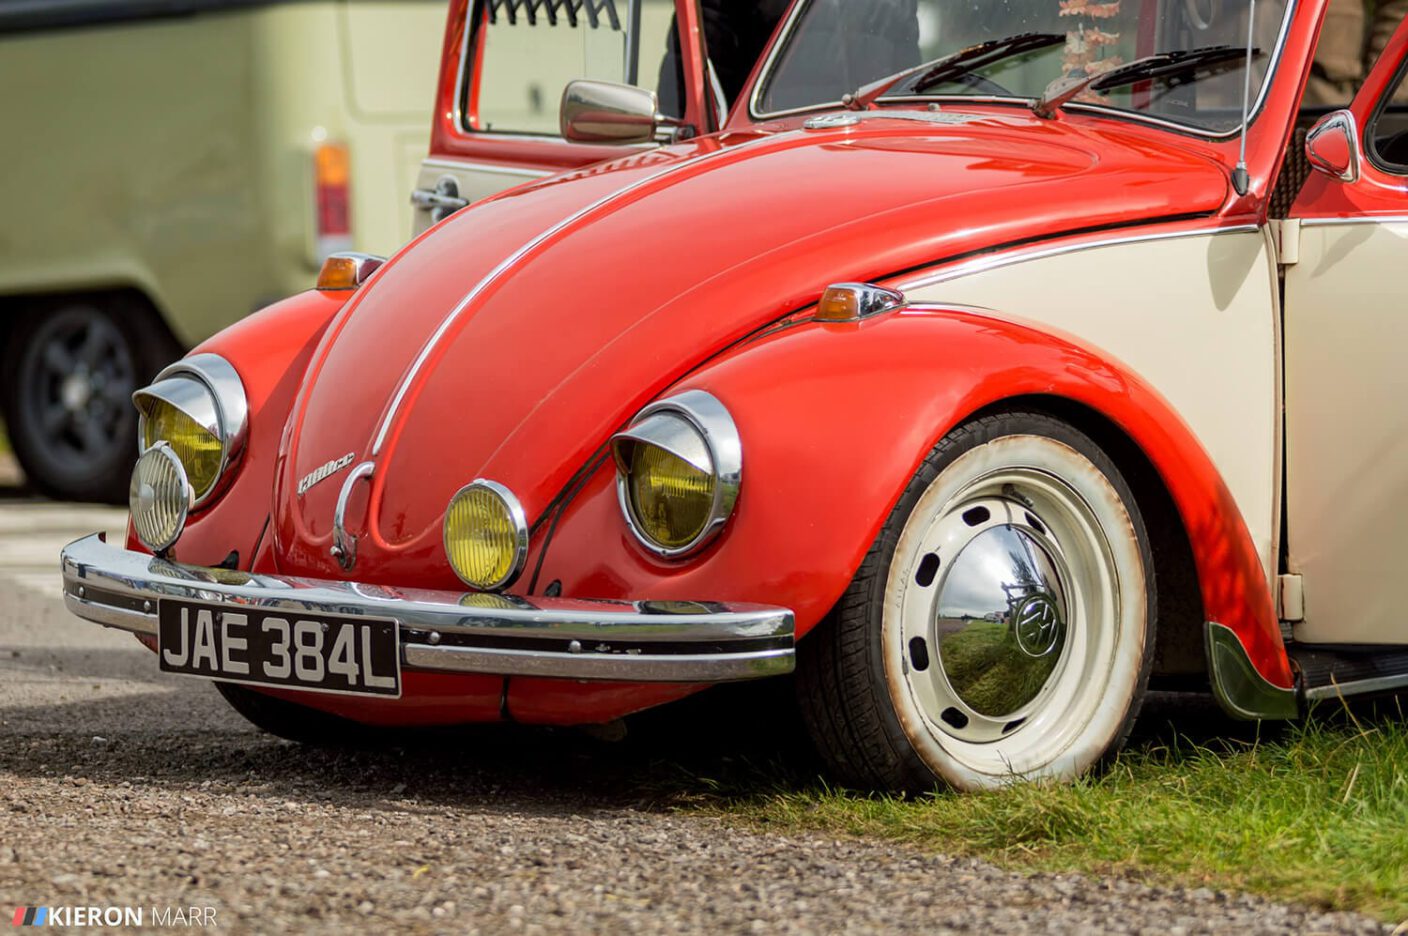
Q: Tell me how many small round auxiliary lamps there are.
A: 2